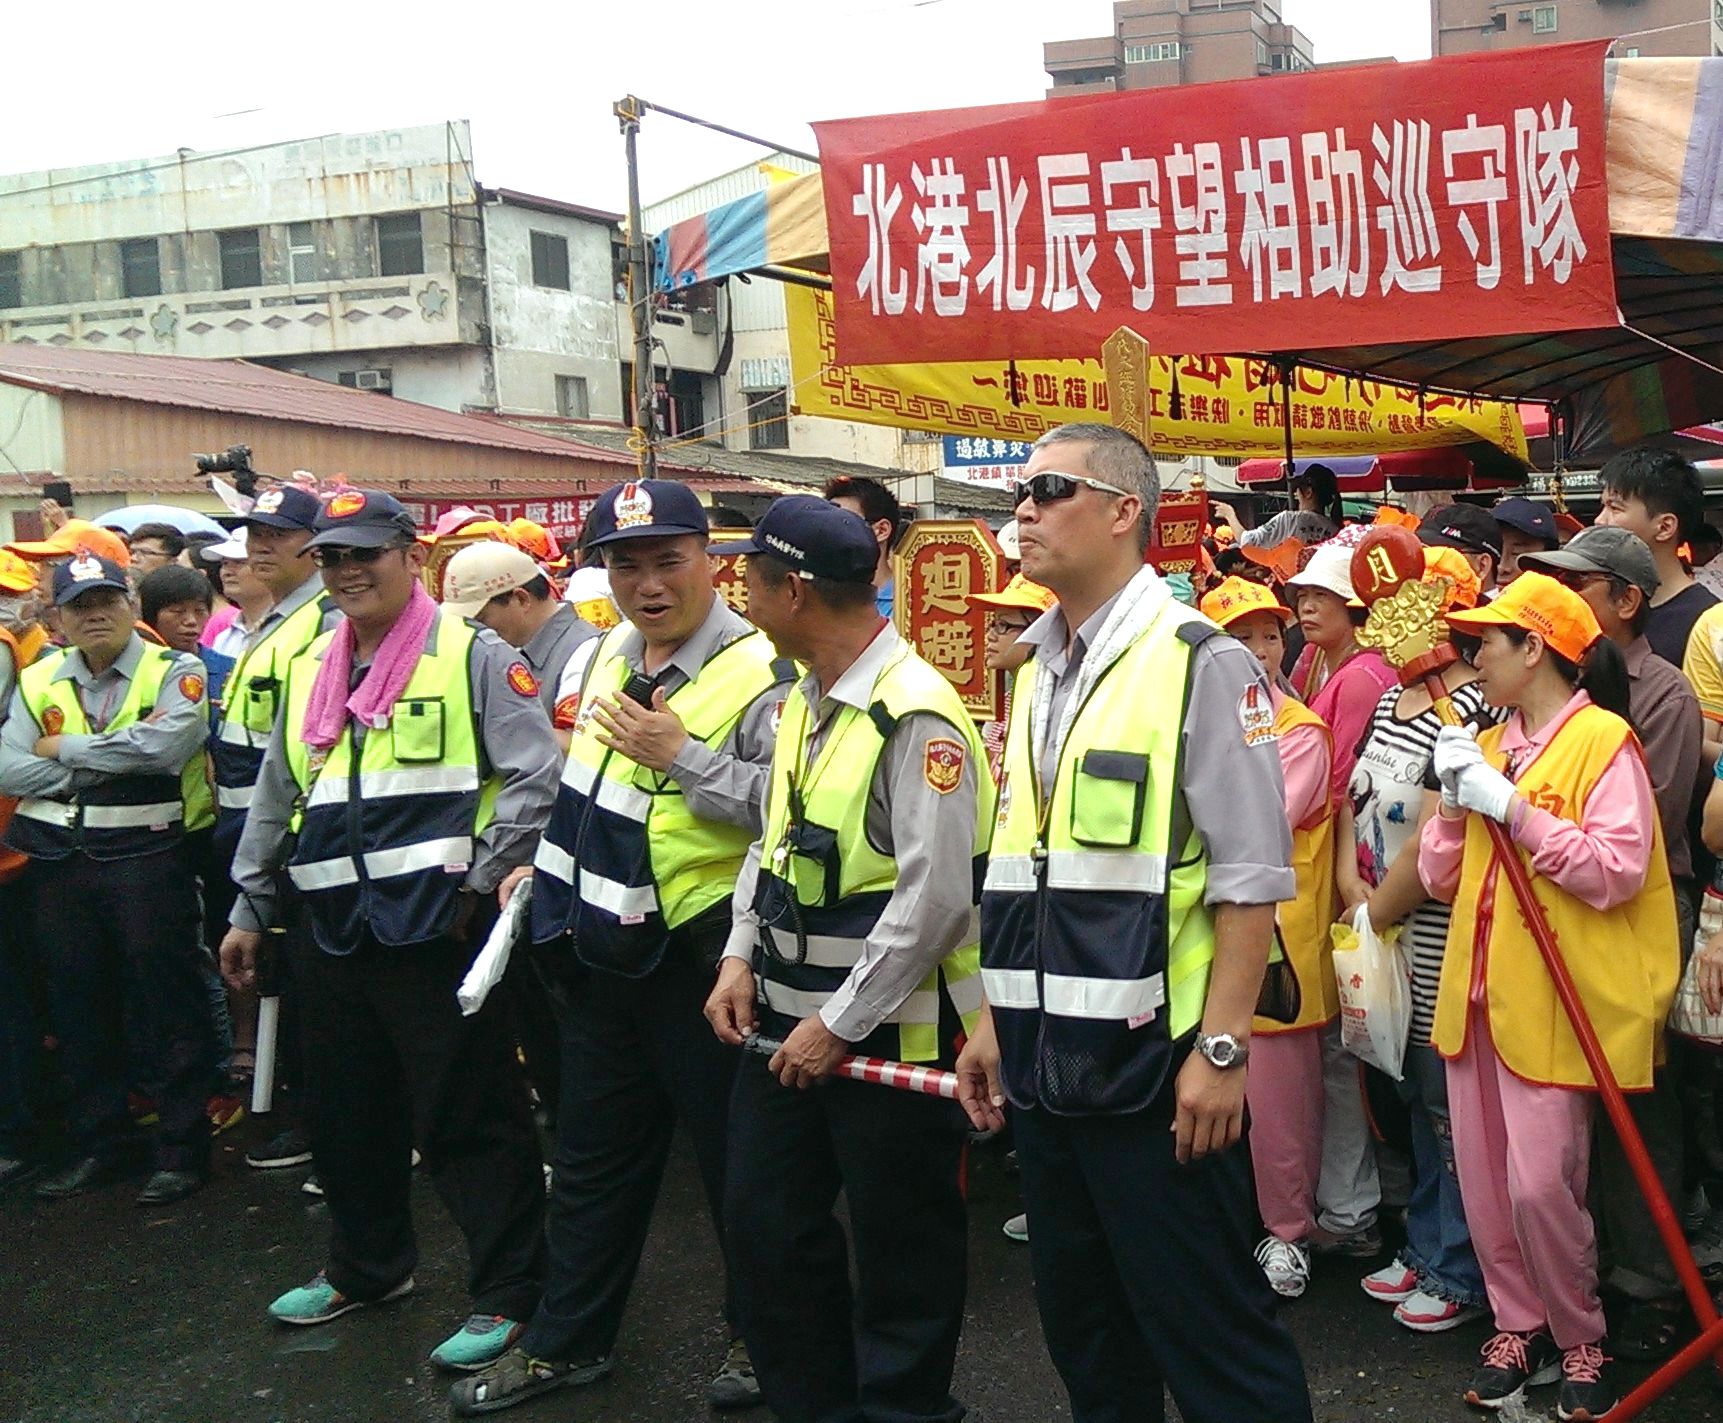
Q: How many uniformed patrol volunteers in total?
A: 6